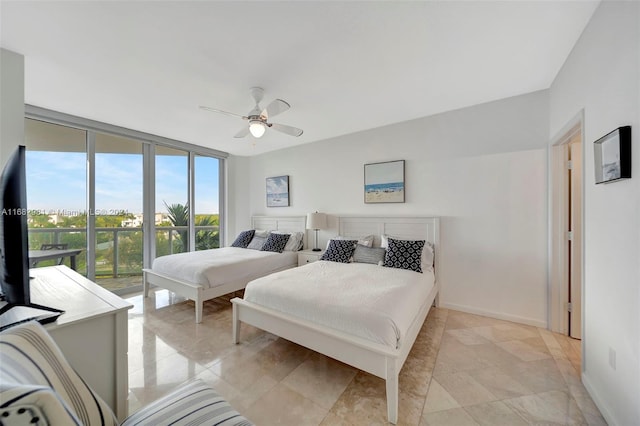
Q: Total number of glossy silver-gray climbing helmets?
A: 0